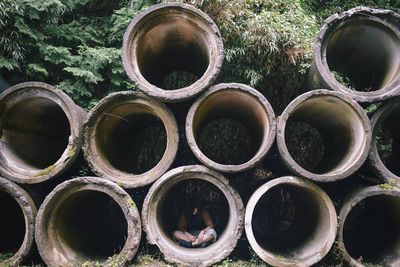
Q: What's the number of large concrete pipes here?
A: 12